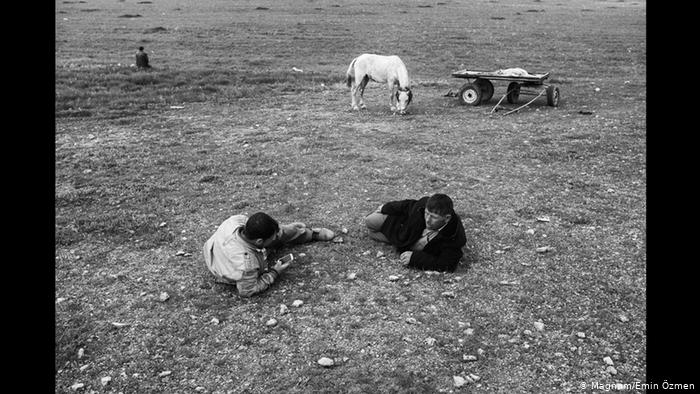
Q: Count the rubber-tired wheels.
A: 4